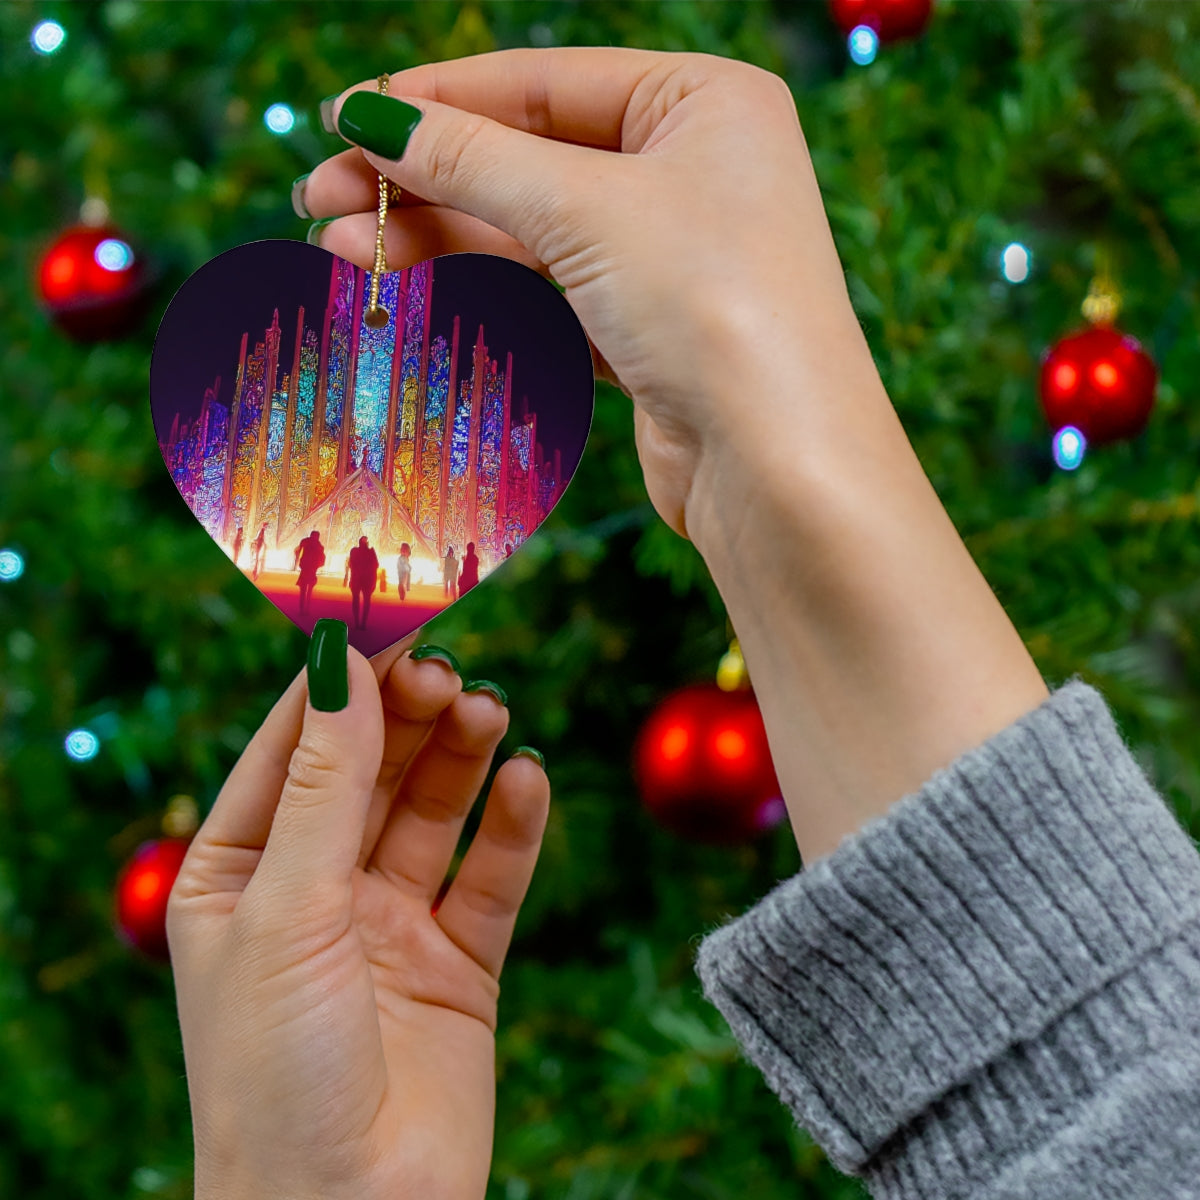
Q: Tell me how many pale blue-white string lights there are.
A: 8